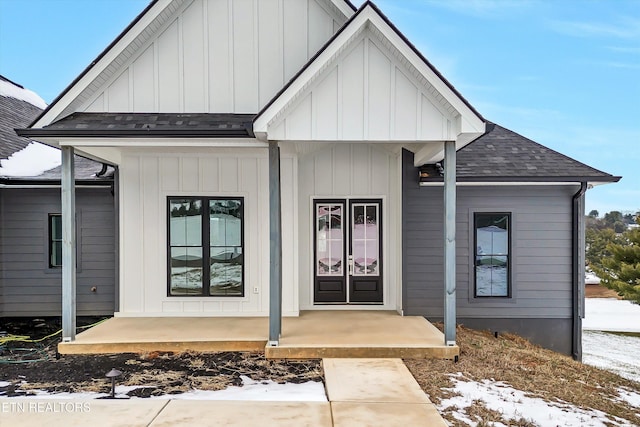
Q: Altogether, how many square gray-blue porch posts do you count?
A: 3